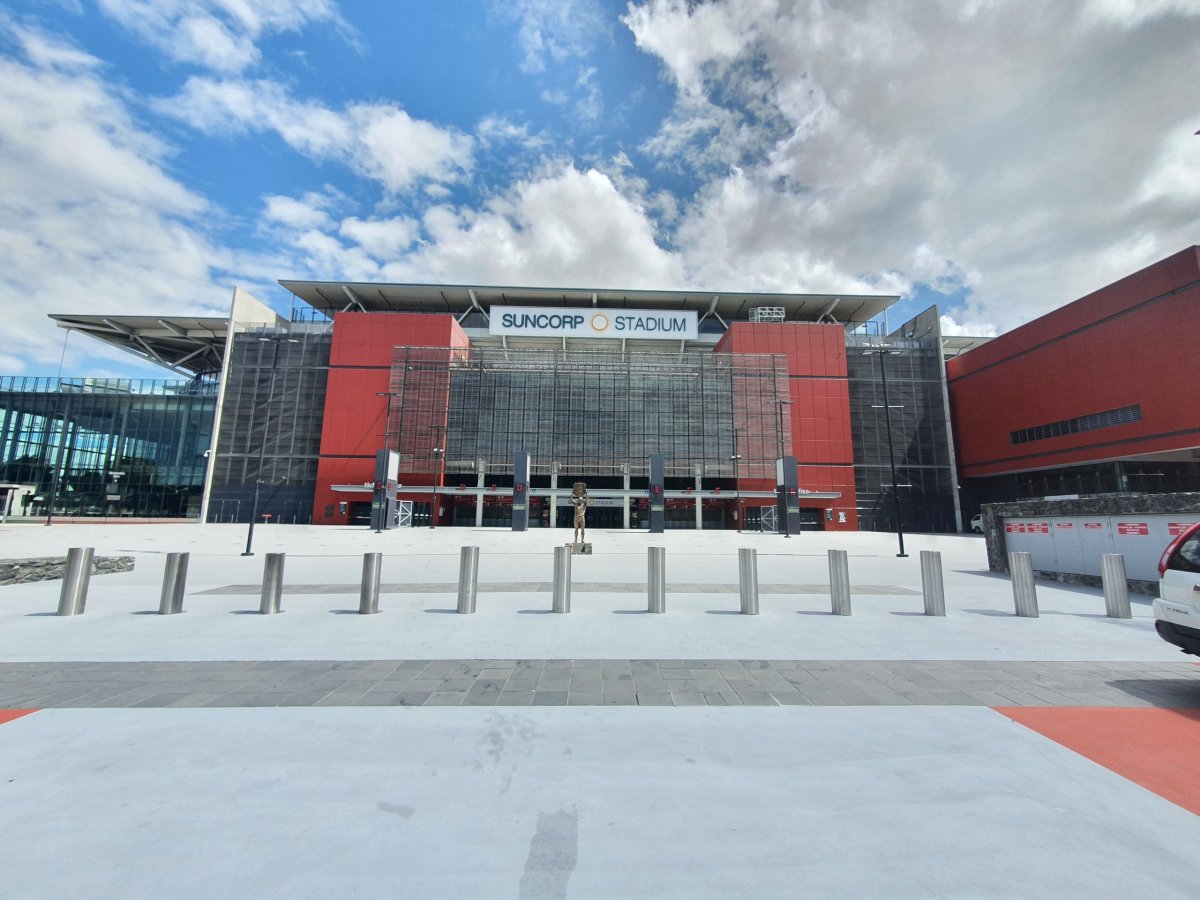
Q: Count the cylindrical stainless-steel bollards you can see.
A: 12